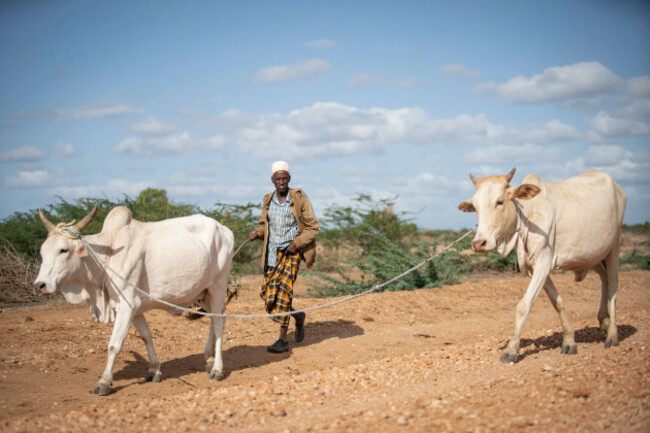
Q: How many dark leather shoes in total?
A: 2